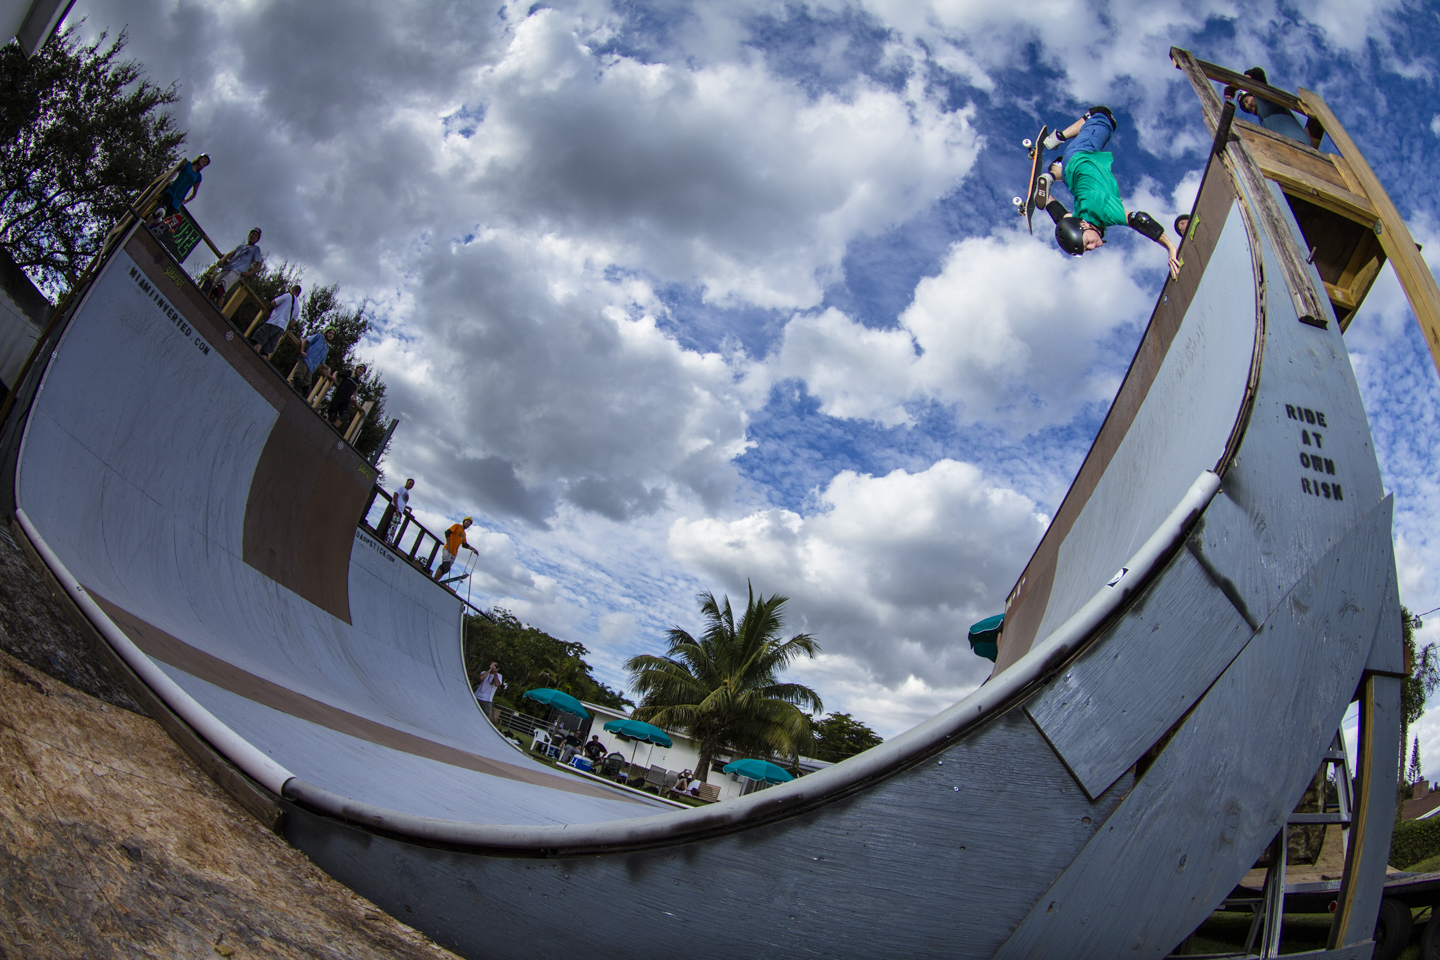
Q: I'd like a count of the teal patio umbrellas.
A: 4